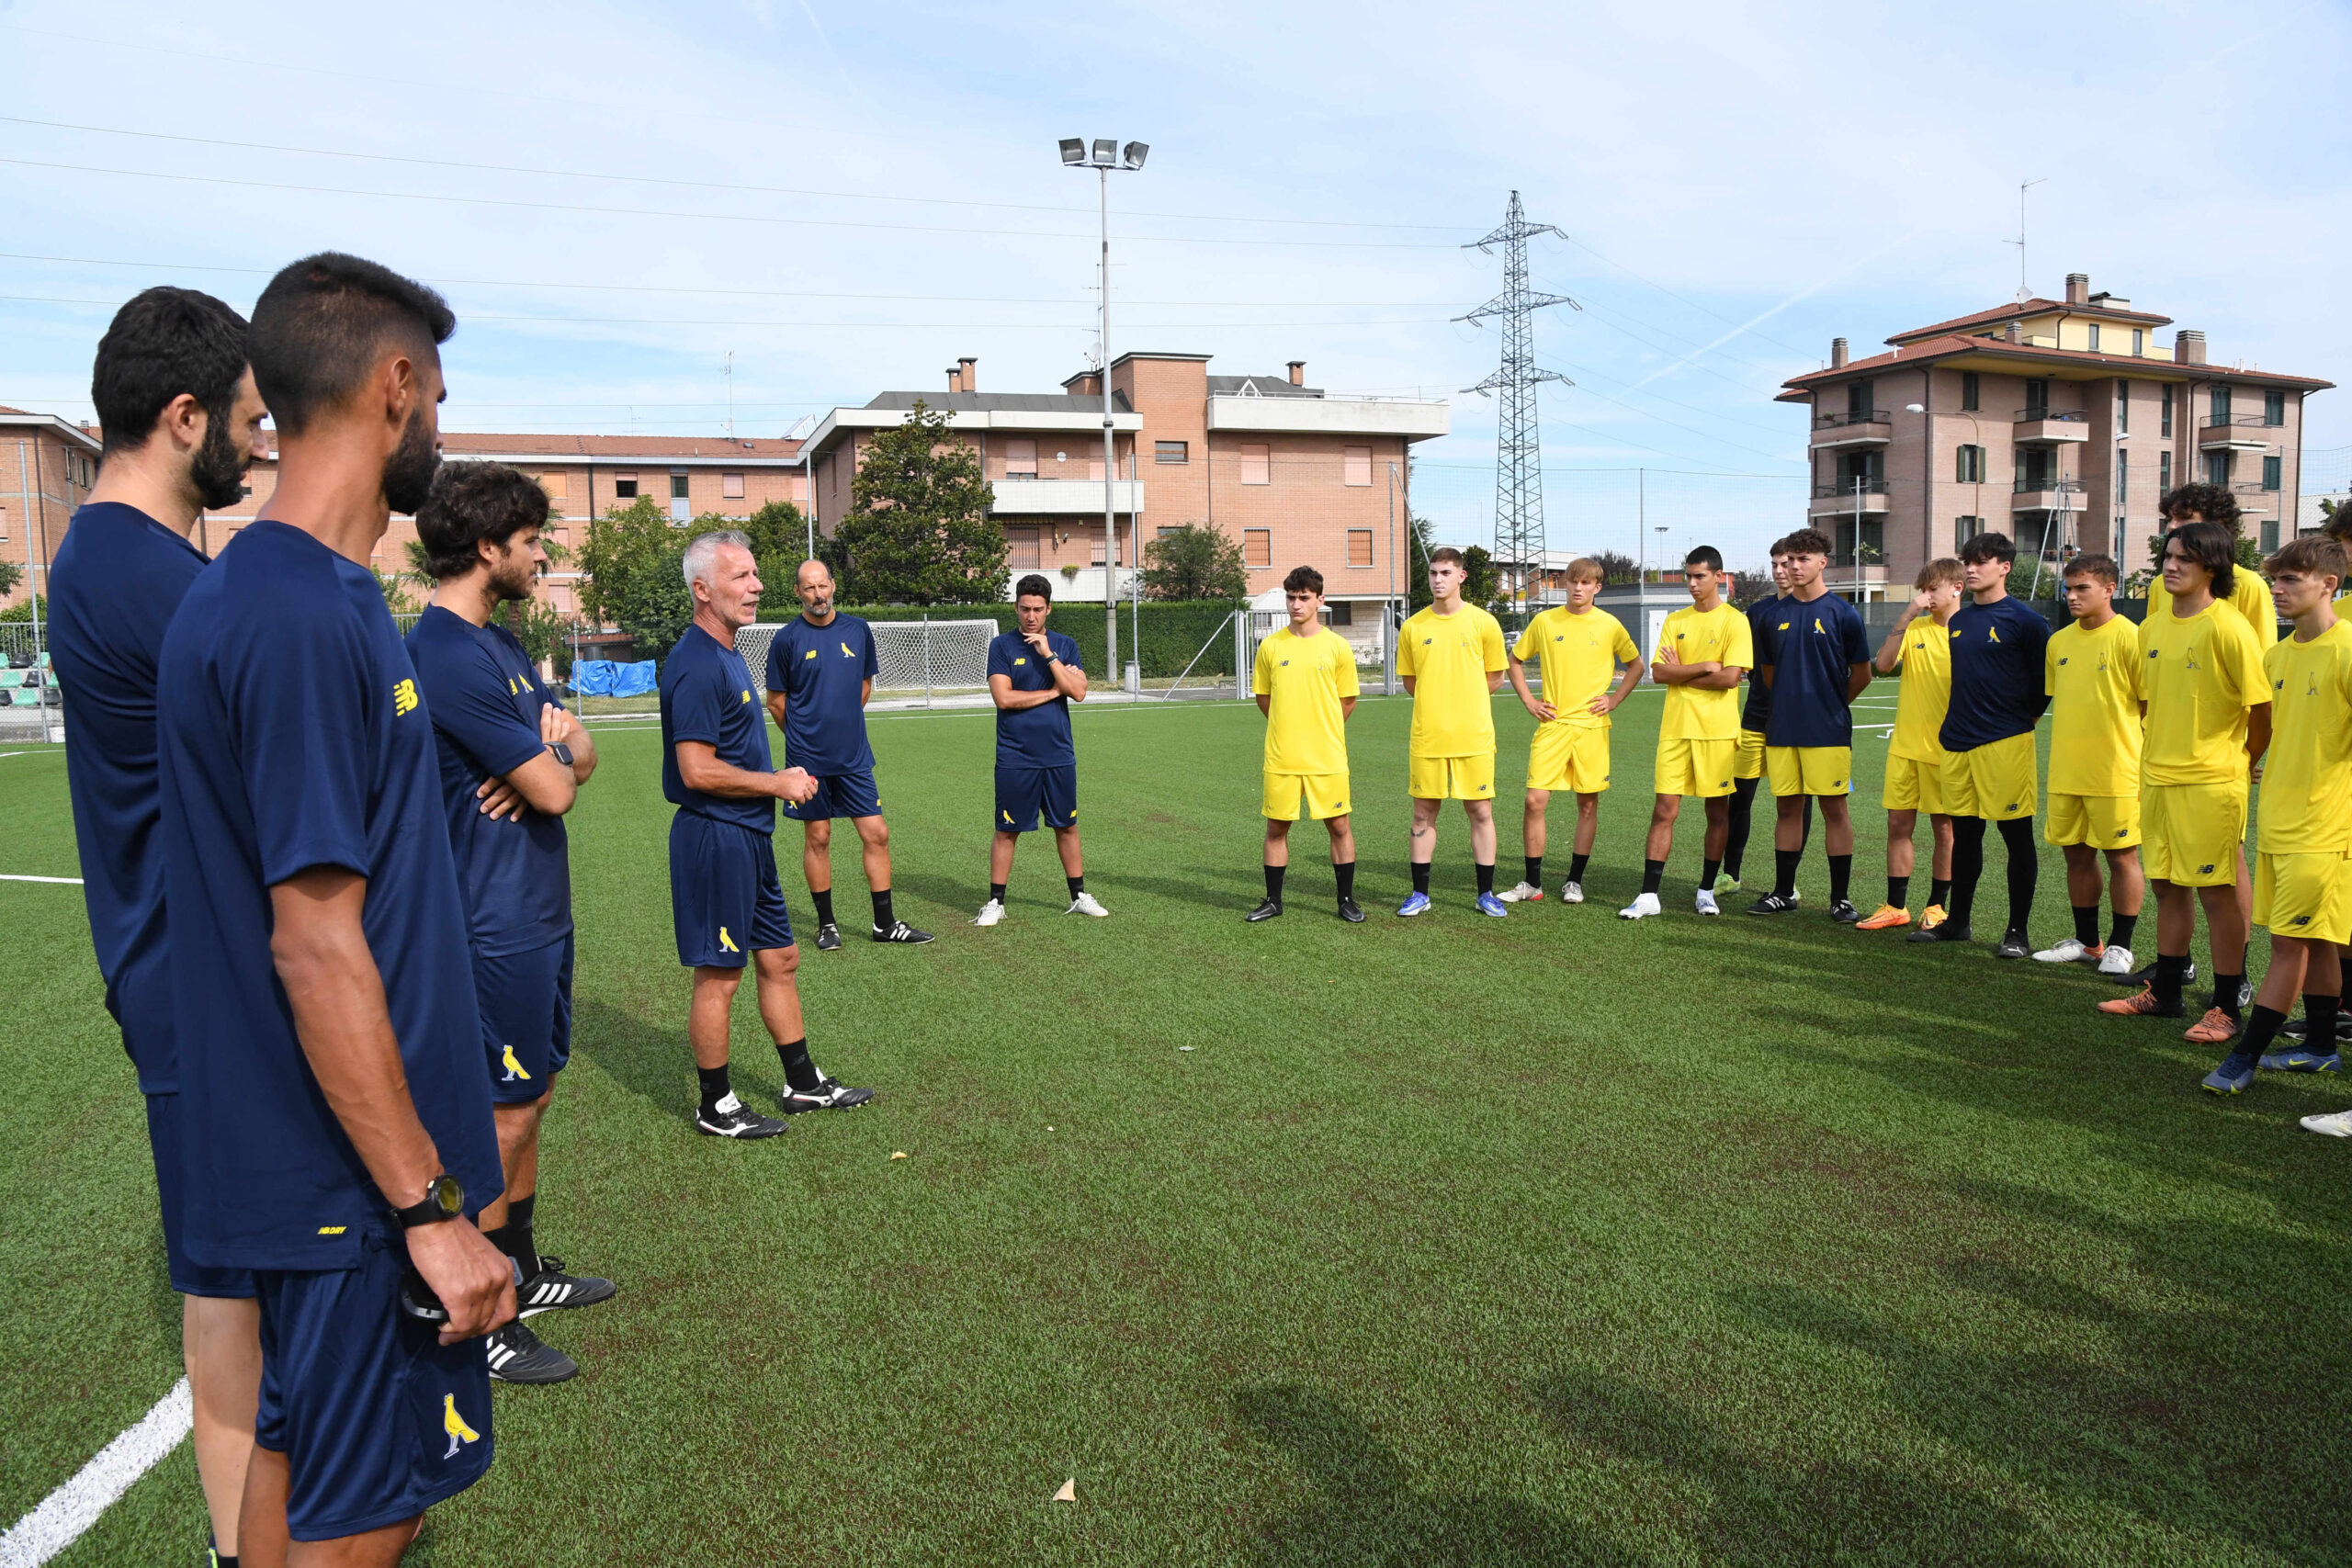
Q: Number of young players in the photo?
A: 13